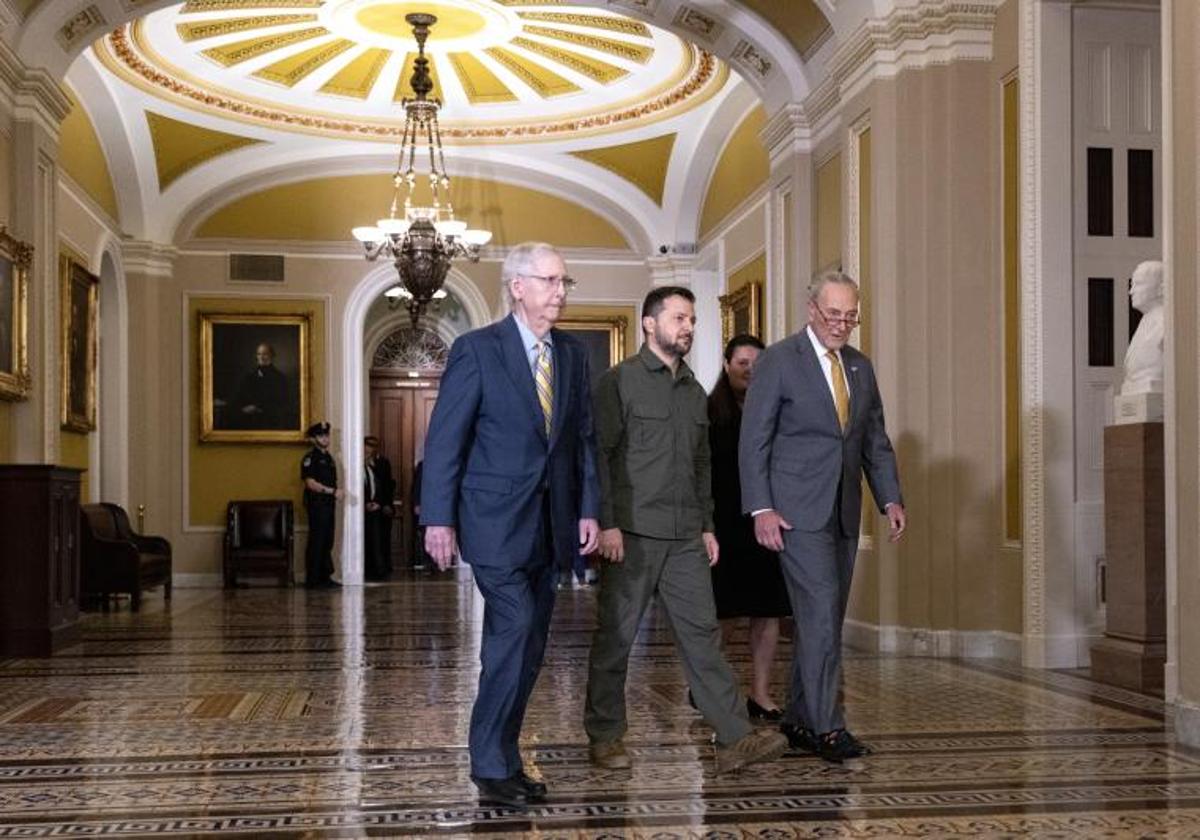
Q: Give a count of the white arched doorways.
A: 2